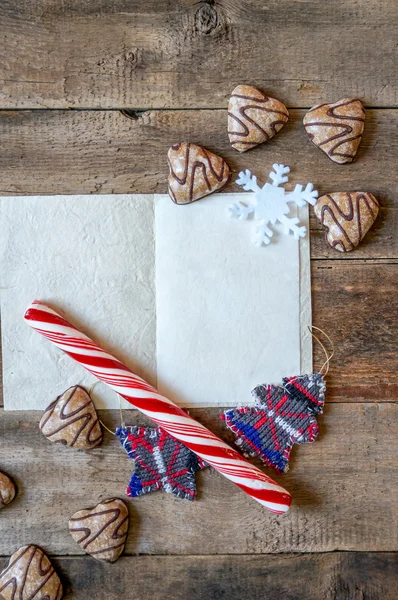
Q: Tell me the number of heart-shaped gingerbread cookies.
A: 8